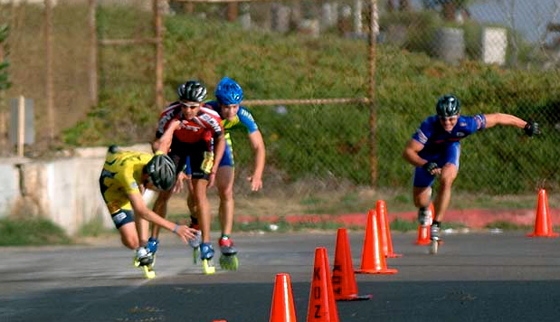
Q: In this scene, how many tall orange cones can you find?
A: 7